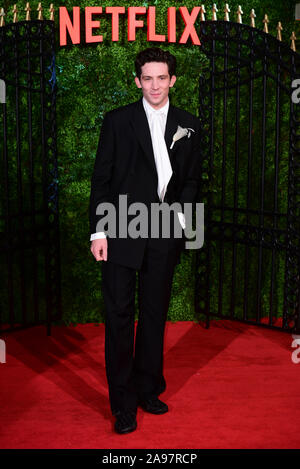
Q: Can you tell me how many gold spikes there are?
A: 13